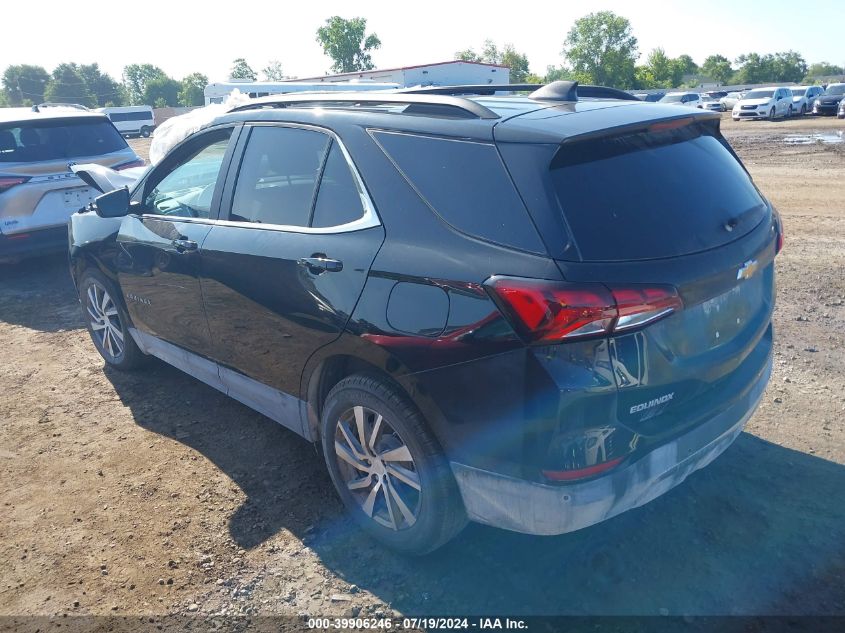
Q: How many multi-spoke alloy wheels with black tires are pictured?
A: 2